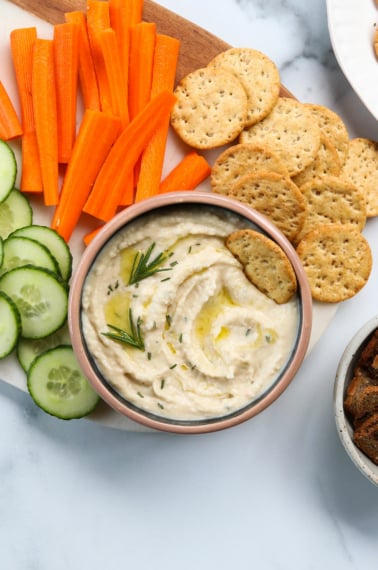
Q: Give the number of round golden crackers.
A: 11